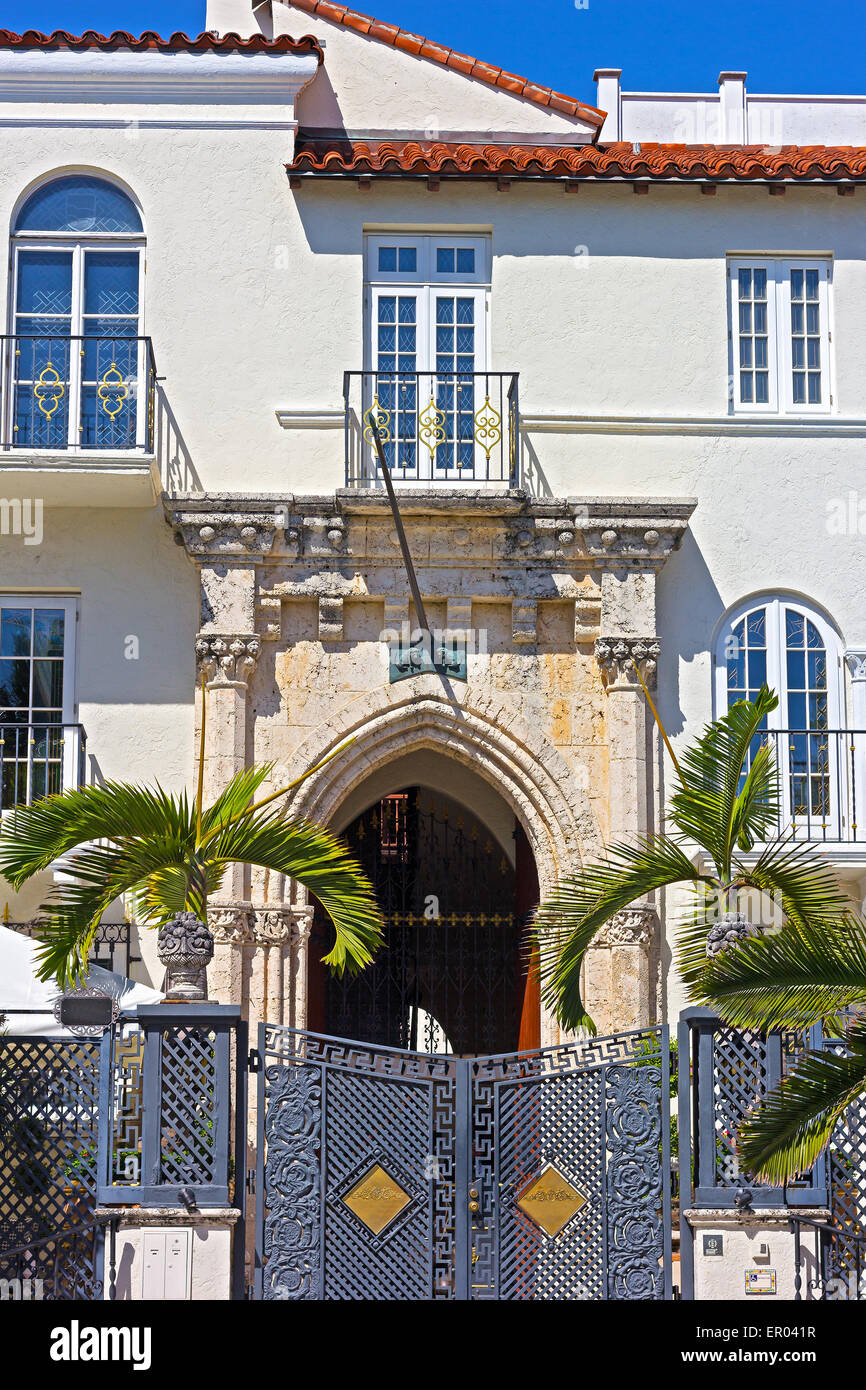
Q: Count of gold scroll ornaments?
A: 5